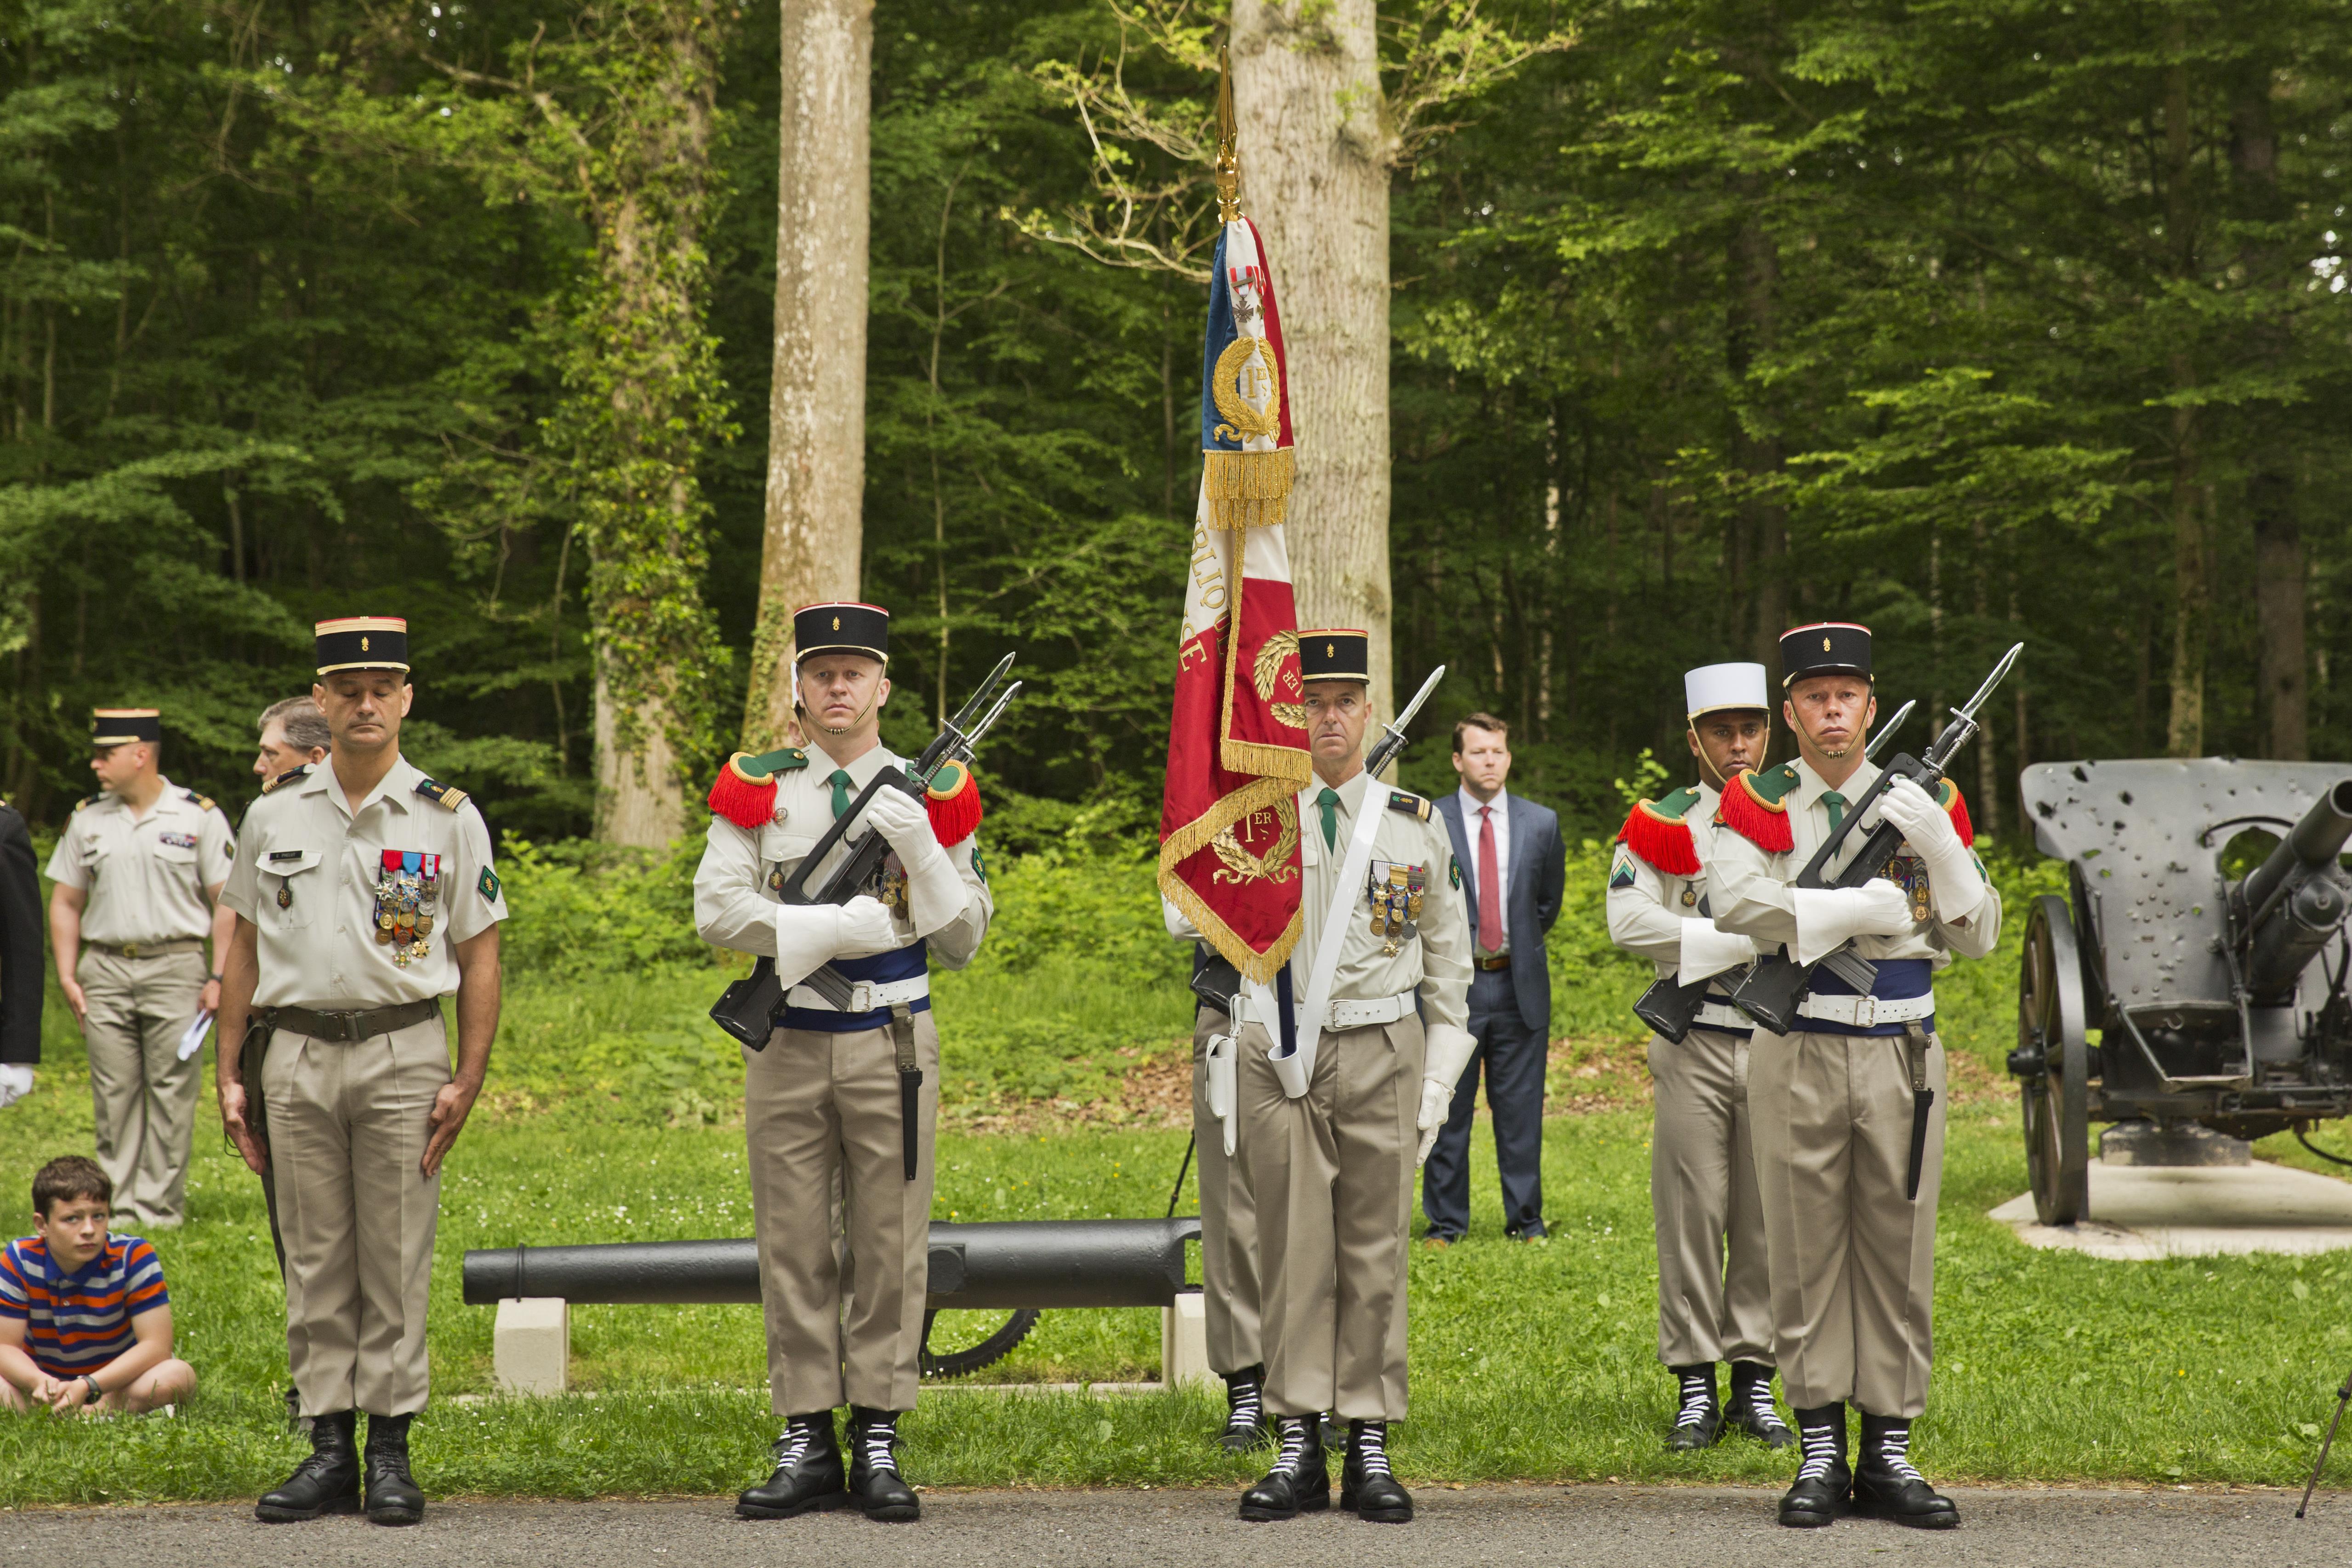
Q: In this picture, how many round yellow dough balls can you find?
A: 0